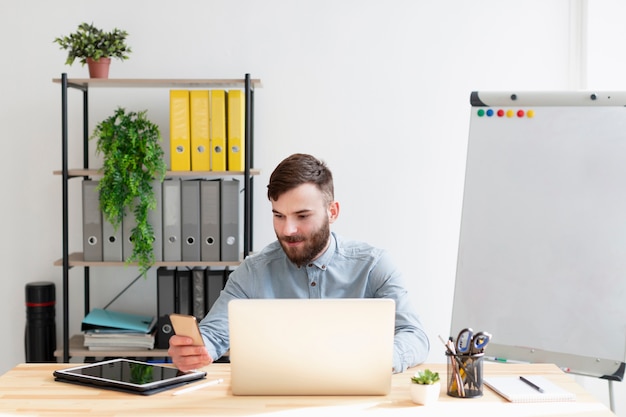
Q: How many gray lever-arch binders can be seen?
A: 8